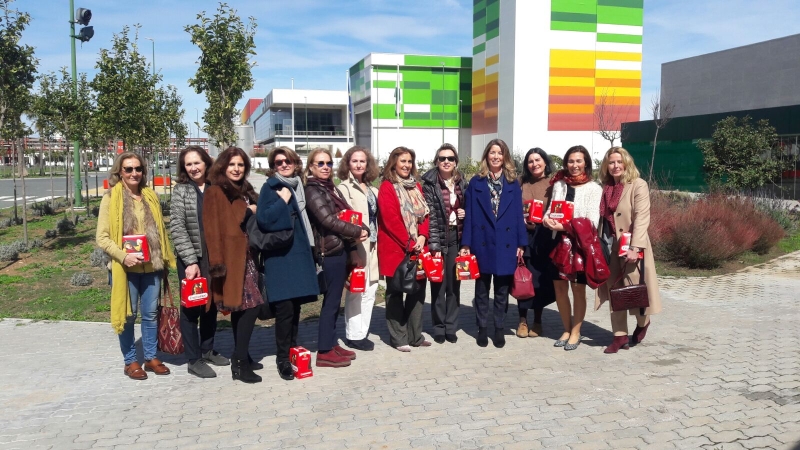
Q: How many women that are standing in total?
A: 12